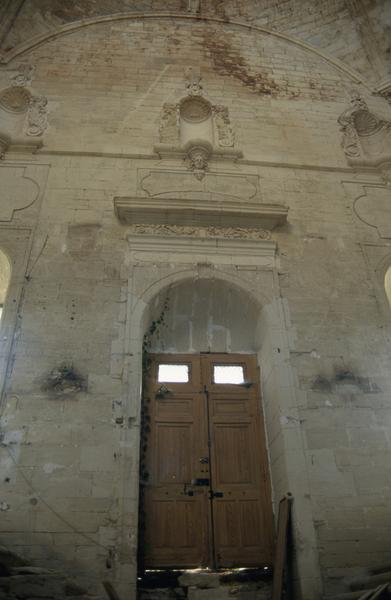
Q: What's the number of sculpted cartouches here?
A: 3